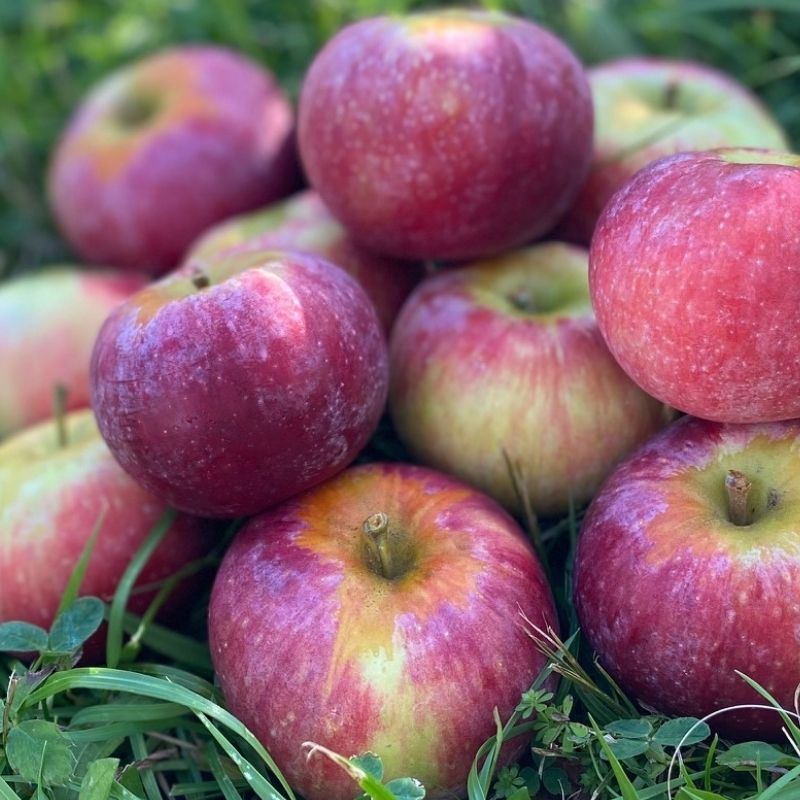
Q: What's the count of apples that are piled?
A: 11